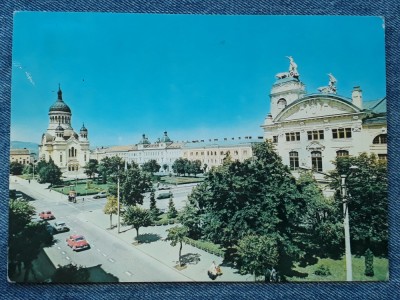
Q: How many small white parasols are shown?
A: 1